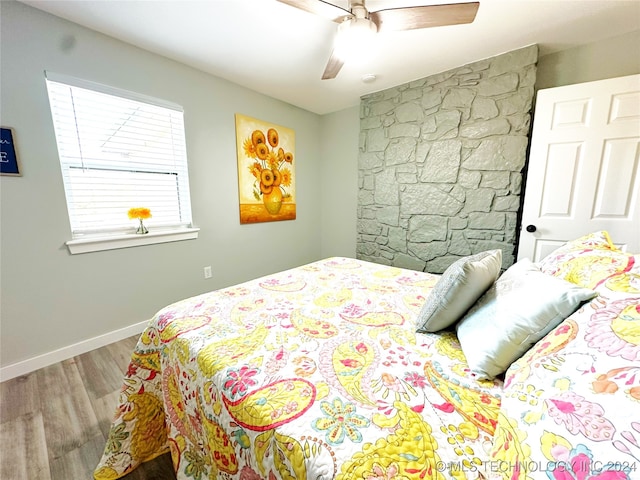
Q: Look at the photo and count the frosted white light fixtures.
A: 1